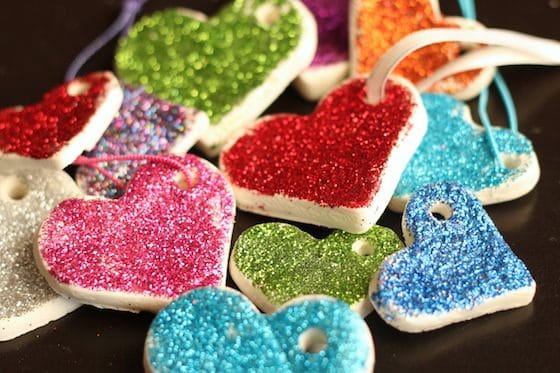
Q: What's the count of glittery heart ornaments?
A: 12